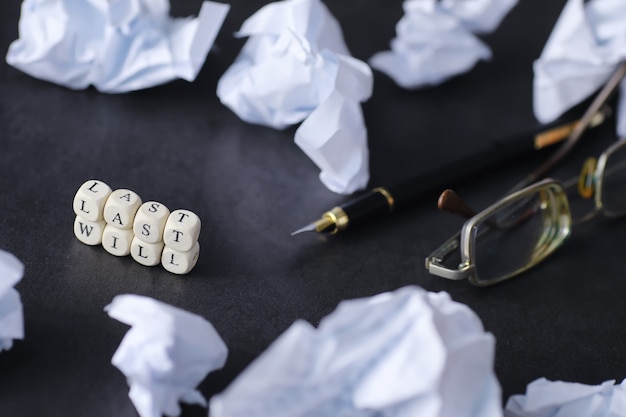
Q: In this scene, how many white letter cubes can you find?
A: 8